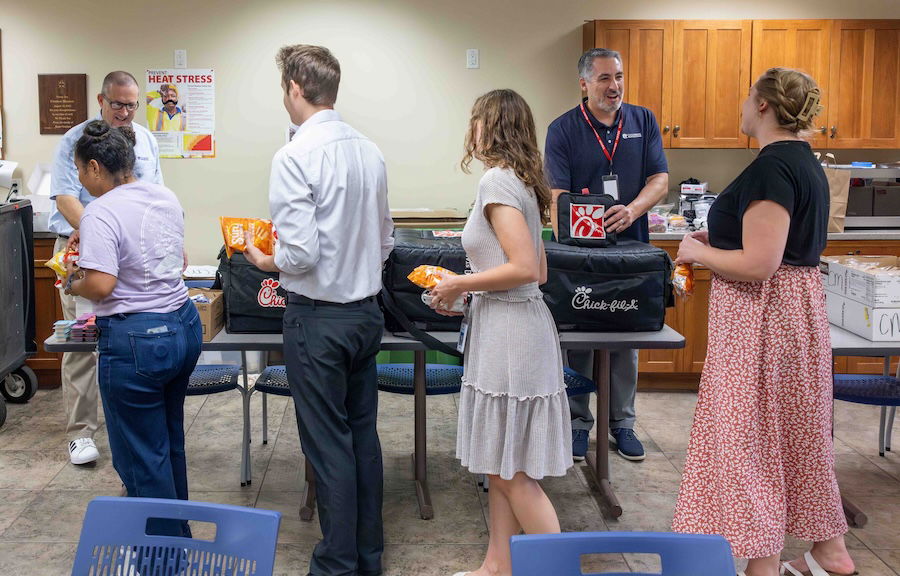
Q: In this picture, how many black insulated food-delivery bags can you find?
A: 4